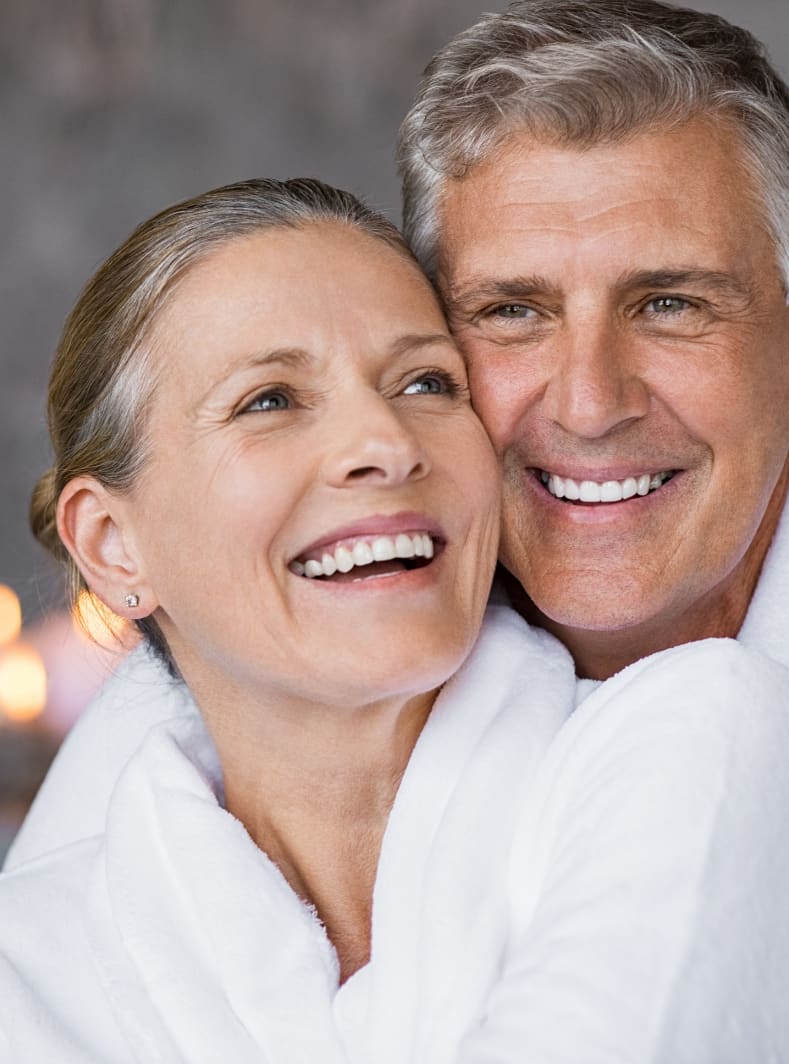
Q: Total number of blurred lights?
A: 3